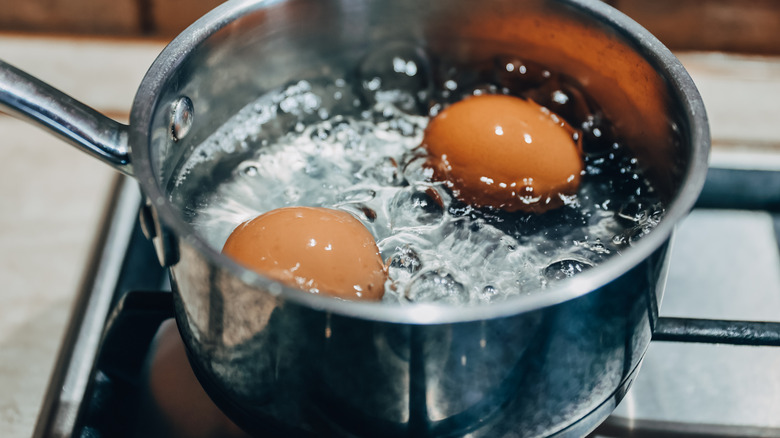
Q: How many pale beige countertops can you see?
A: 1